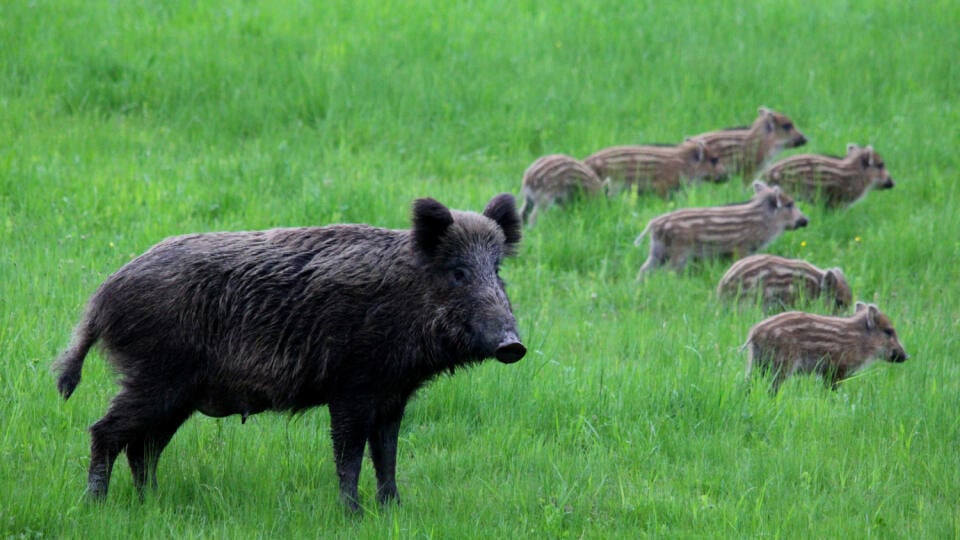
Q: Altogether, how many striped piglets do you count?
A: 7